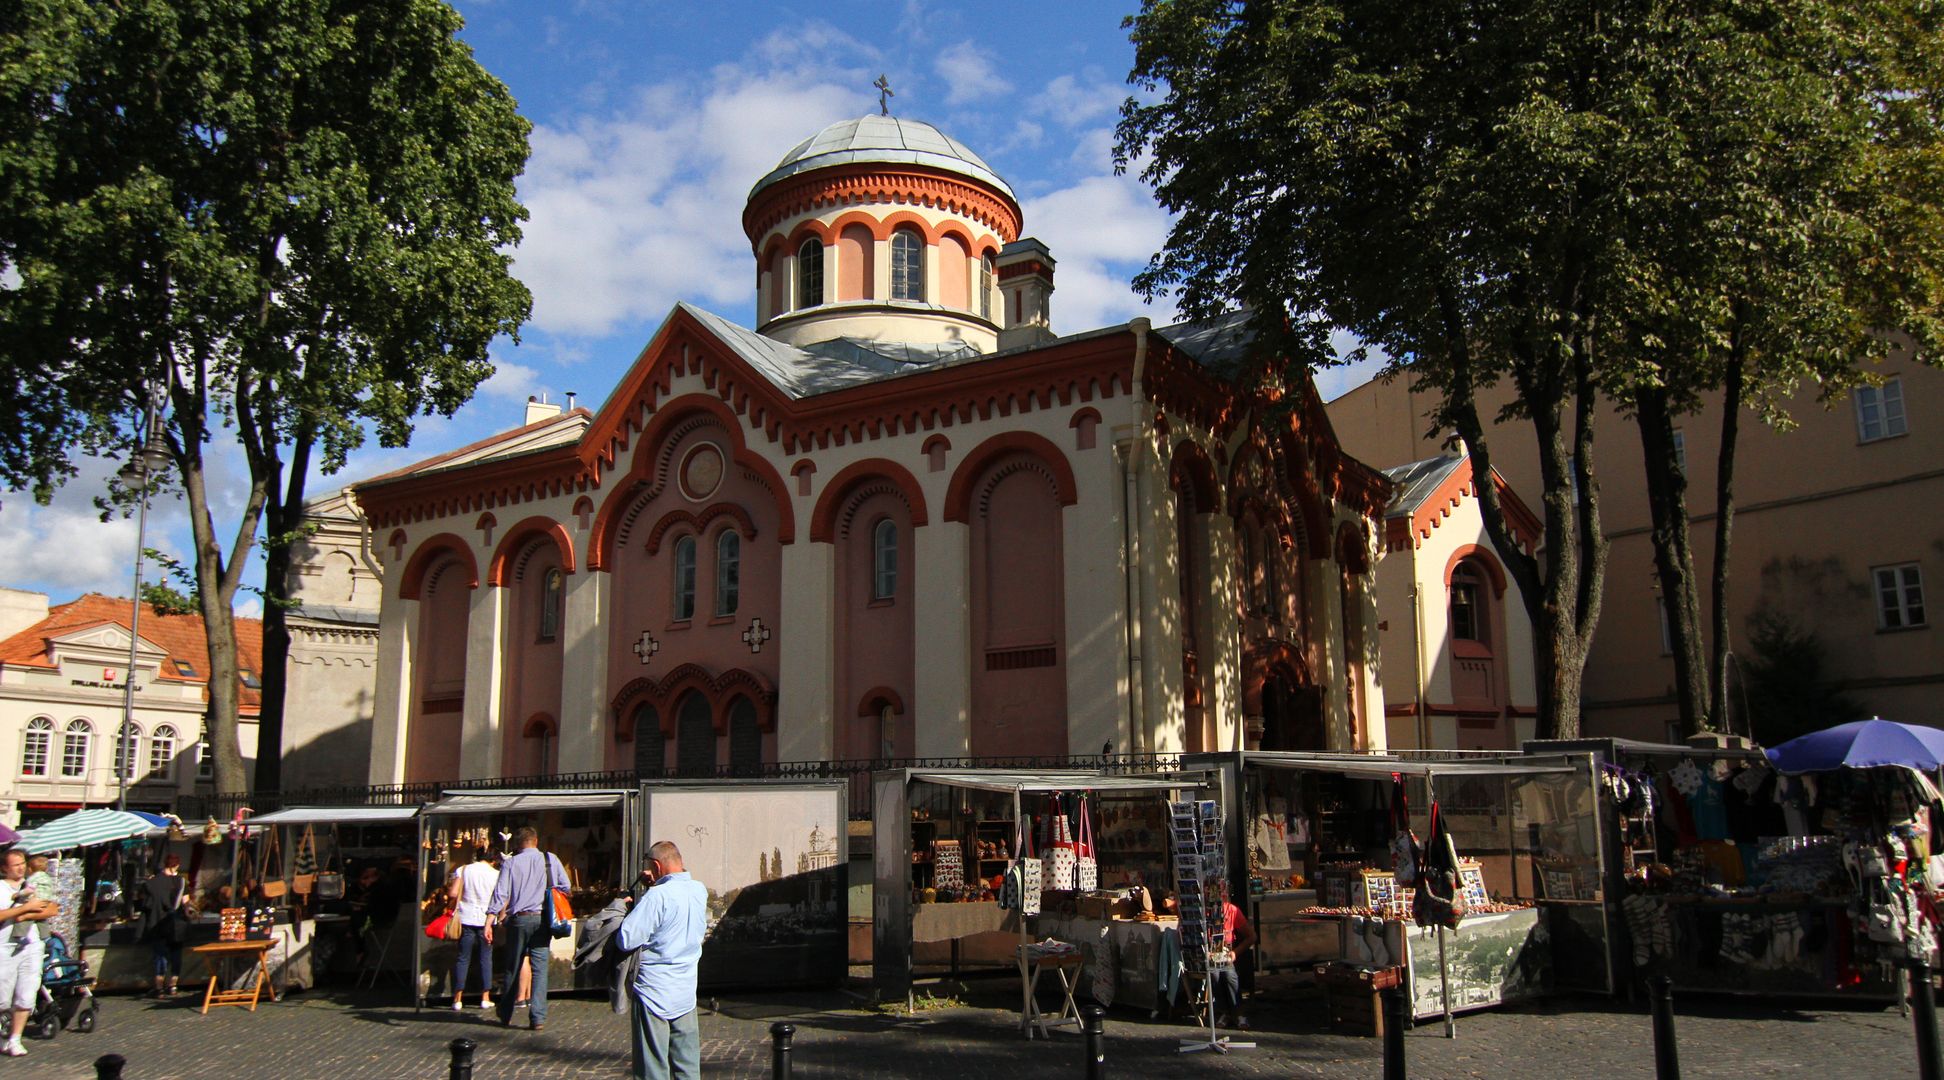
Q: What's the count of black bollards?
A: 7